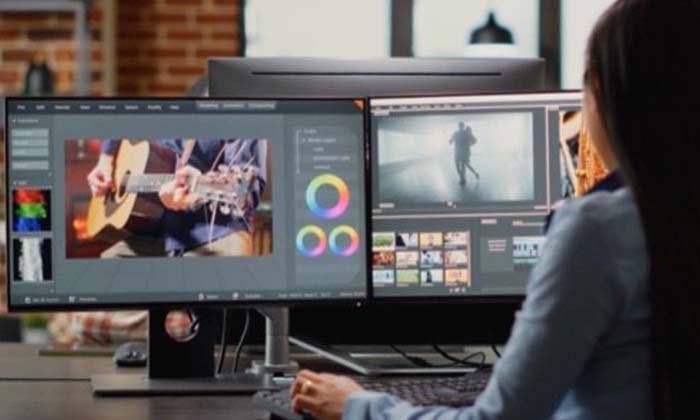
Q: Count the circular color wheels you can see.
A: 3